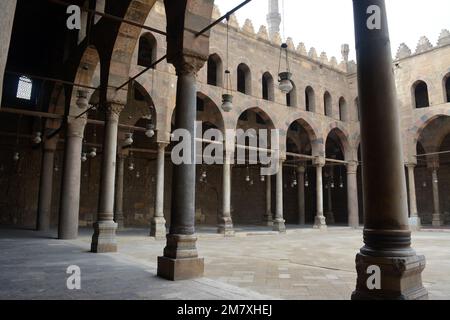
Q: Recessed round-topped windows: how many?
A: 11